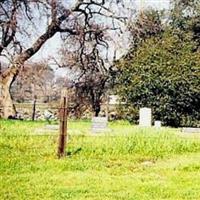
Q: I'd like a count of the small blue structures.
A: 0